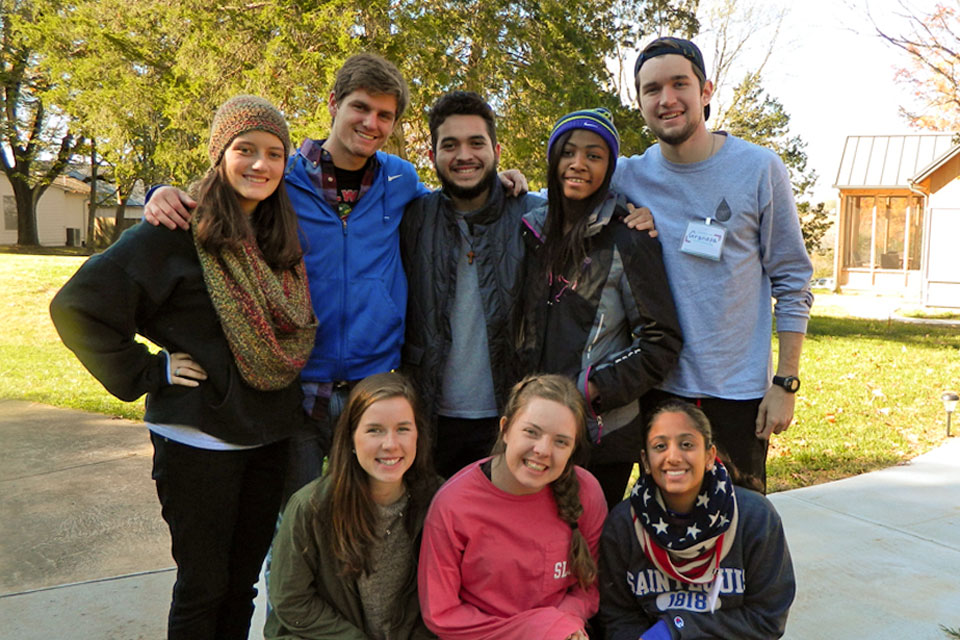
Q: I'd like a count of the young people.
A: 8